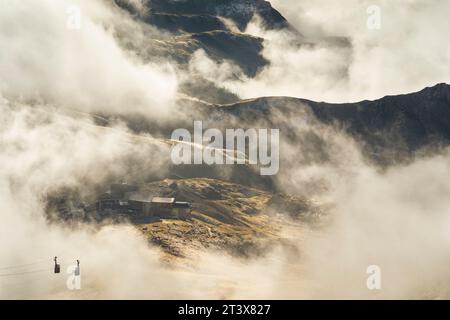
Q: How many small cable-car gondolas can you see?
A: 2